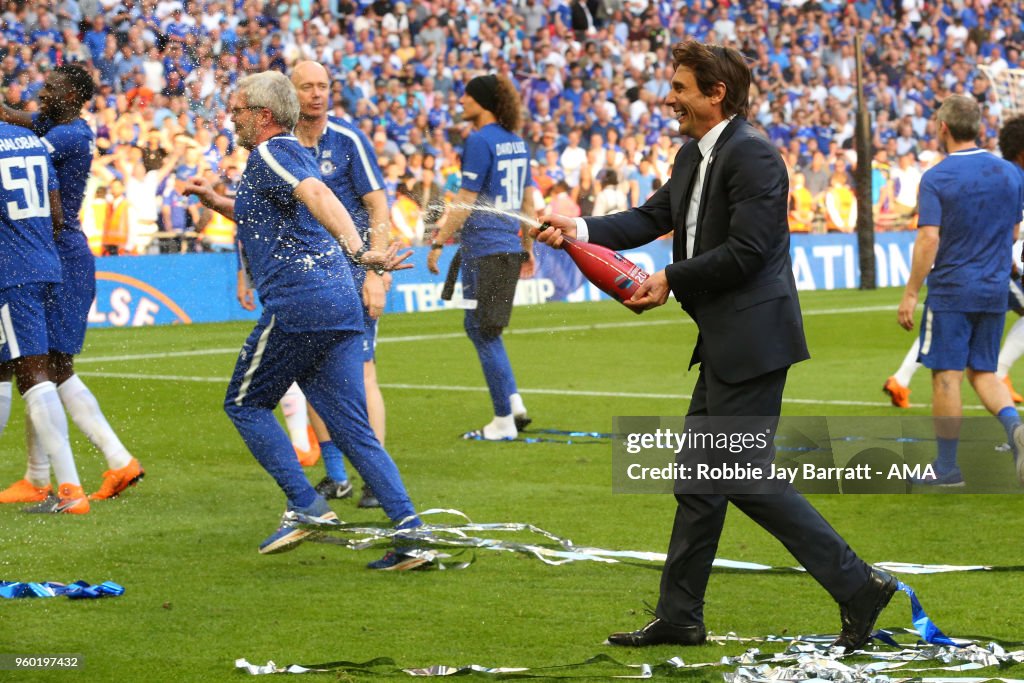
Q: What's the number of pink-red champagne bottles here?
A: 1